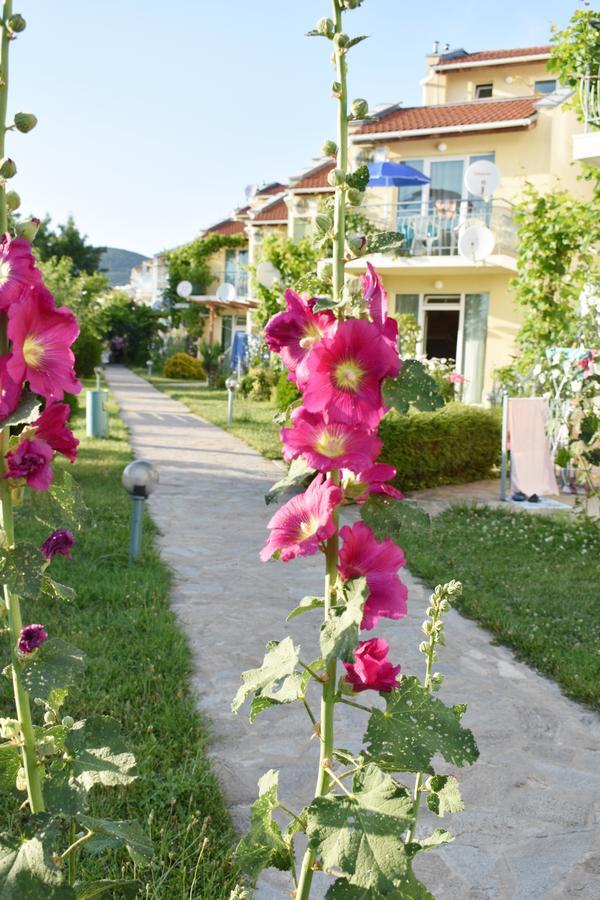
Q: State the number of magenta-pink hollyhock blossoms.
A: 15